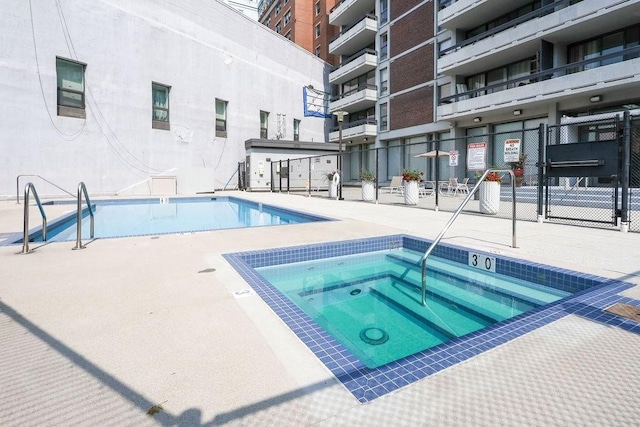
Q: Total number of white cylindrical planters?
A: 4